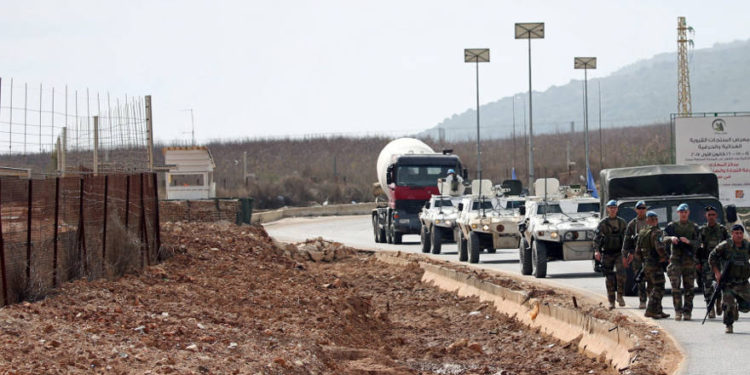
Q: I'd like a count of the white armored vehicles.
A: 3